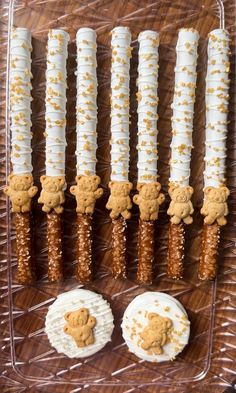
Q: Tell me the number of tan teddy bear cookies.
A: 9